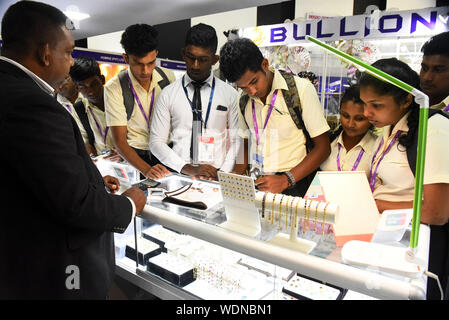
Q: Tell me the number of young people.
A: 8